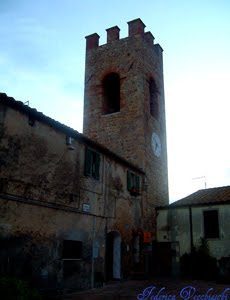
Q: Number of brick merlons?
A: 5